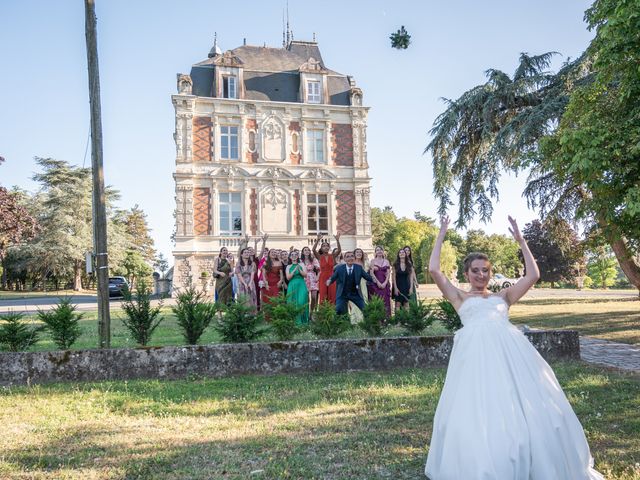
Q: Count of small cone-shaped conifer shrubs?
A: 10